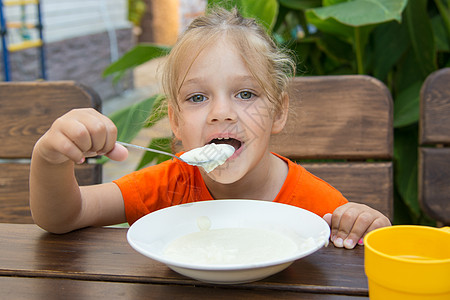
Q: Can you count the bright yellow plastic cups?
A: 1